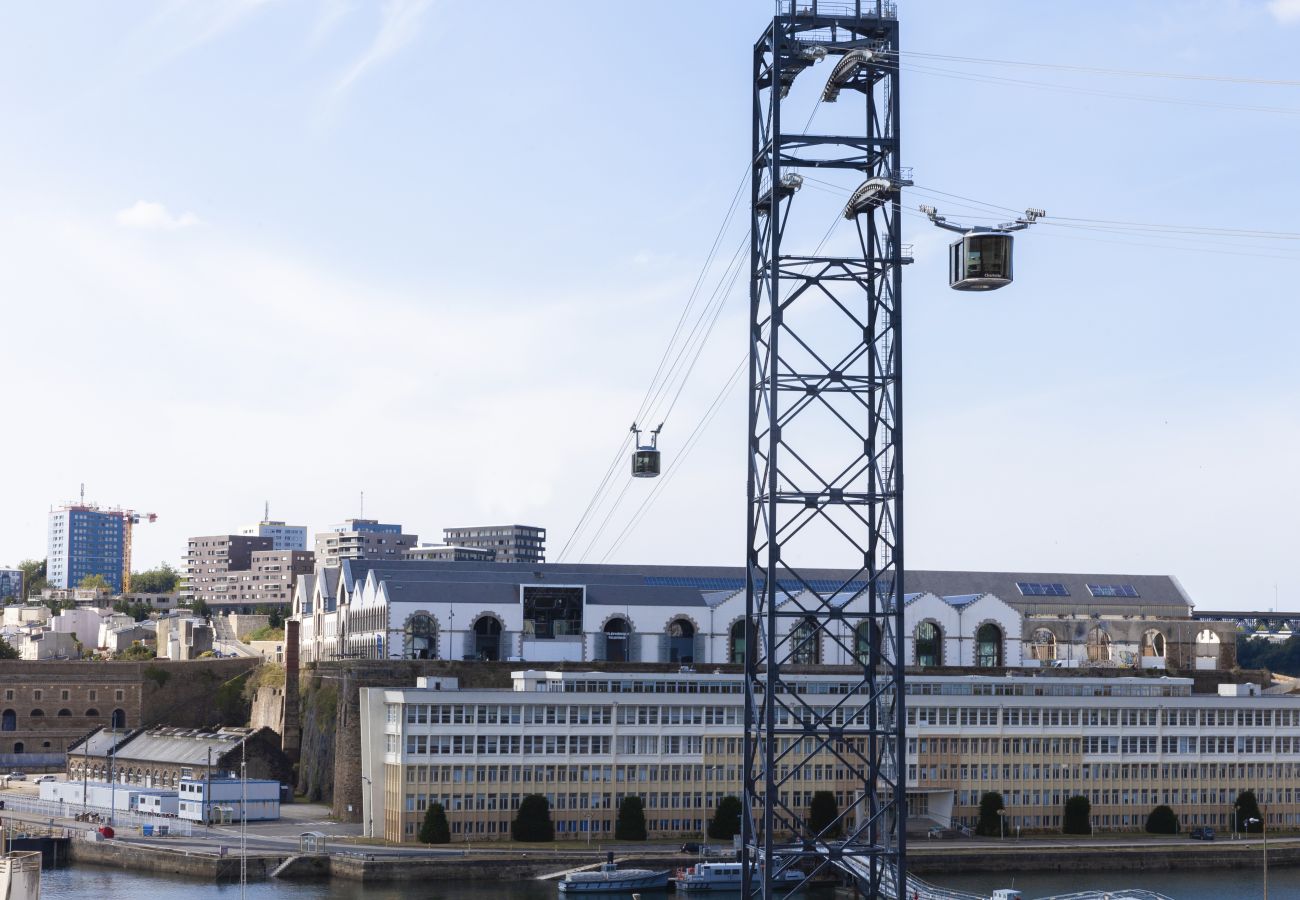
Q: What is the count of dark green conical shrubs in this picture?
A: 9